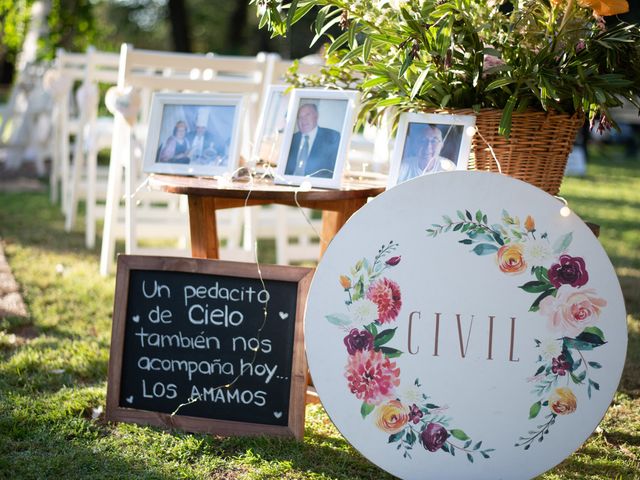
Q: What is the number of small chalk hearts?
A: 4